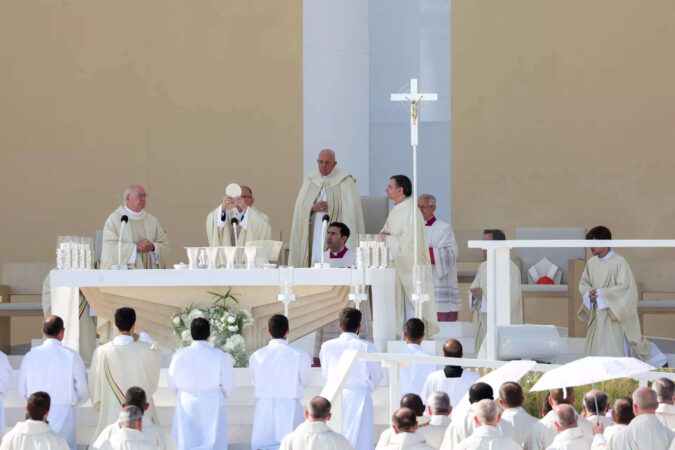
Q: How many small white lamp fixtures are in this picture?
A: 3